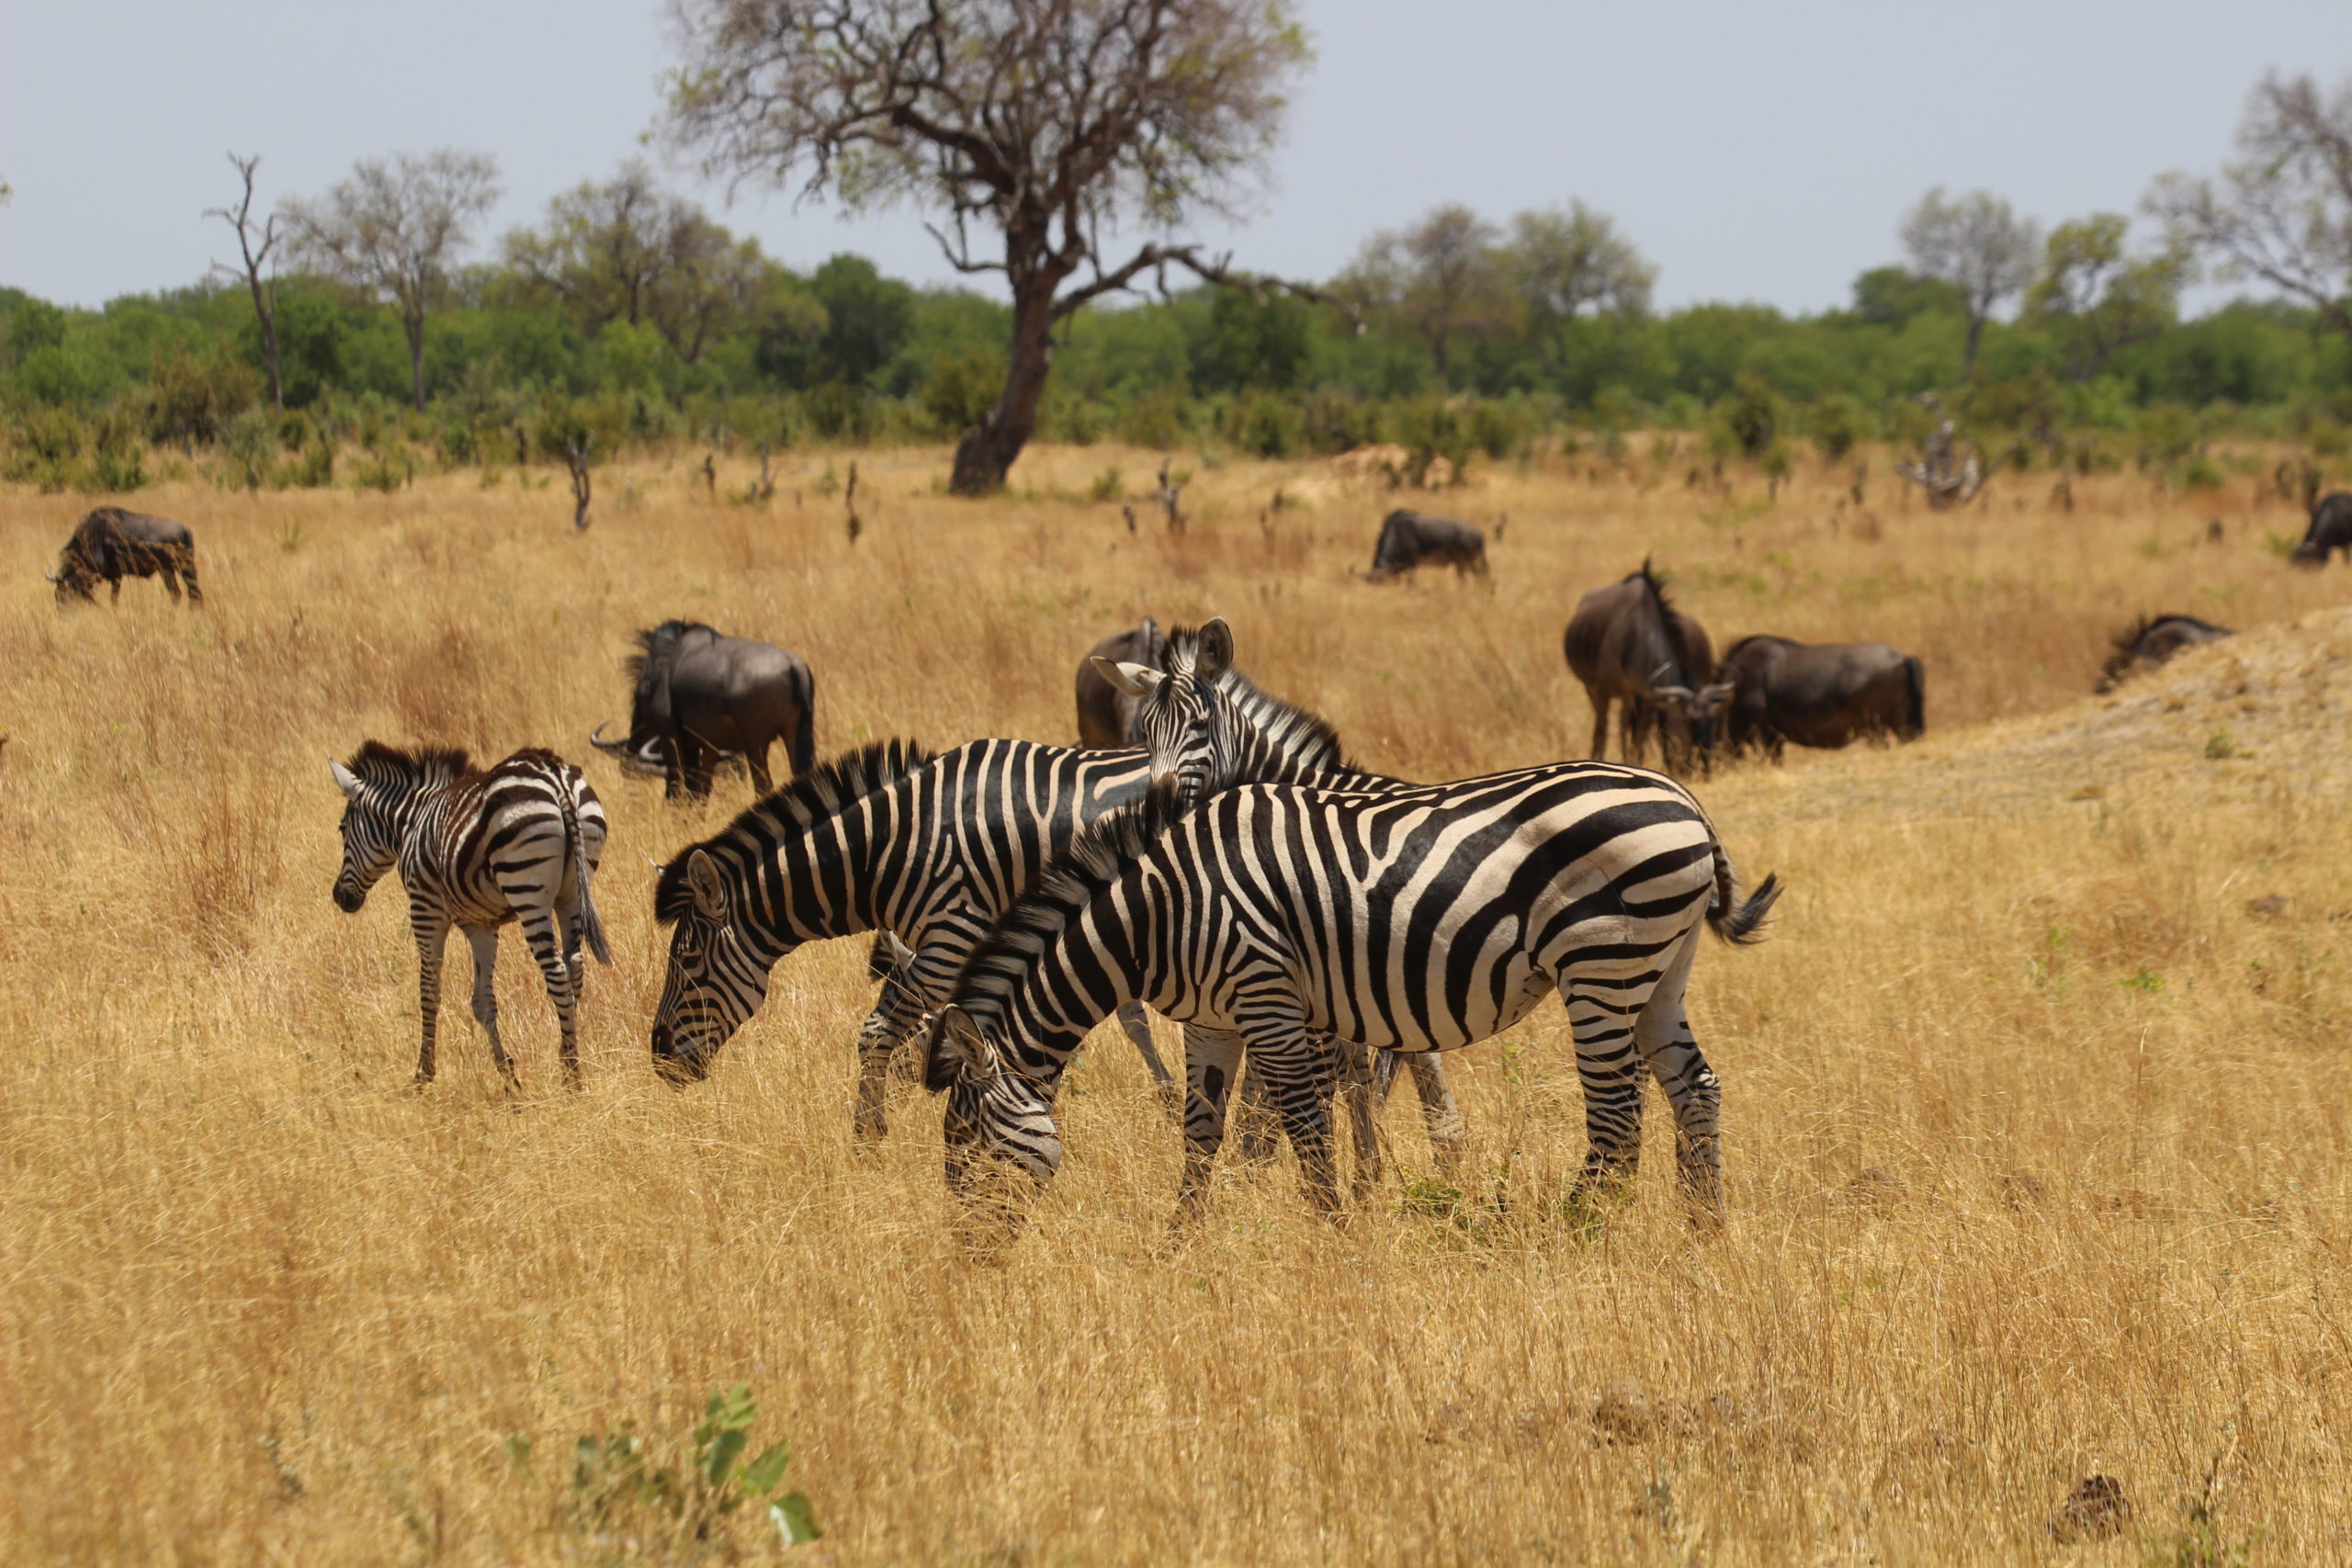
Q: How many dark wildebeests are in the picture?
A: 8